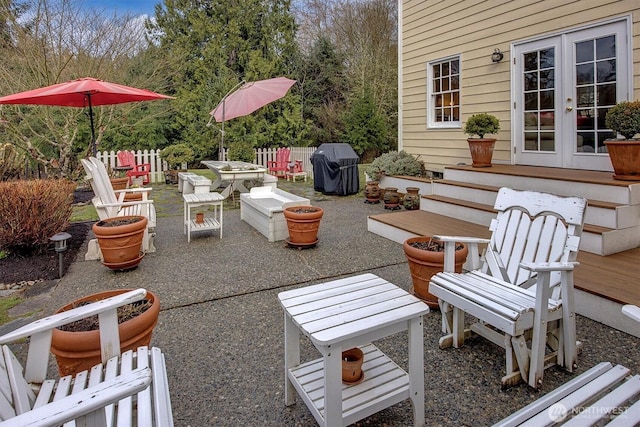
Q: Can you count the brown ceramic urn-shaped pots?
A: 3